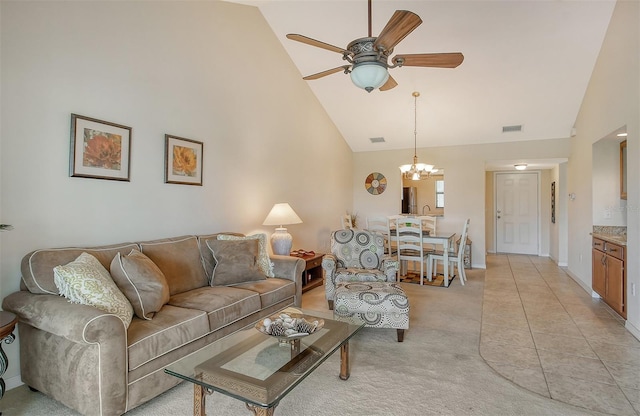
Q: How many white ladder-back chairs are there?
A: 6